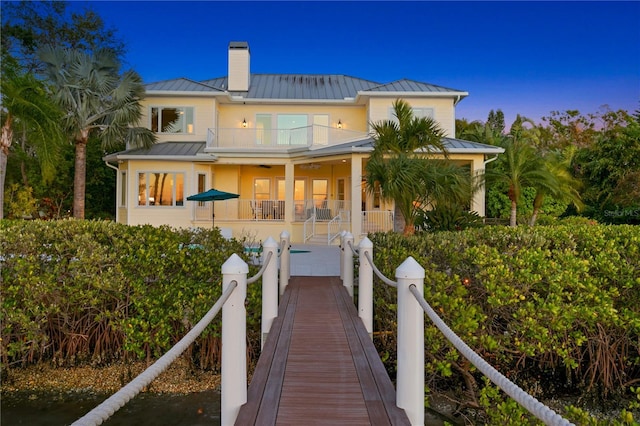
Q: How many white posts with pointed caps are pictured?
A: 7